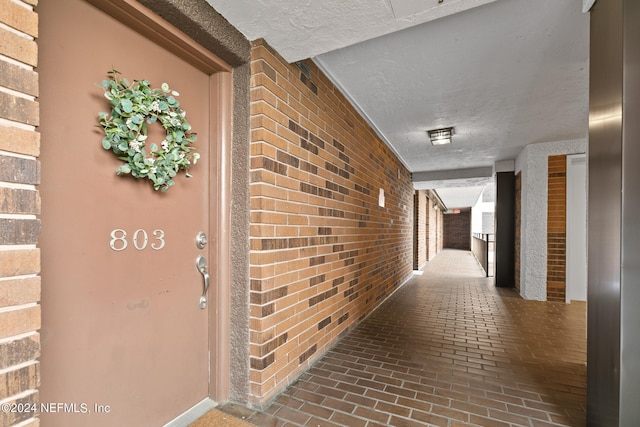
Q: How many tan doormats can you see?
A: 1